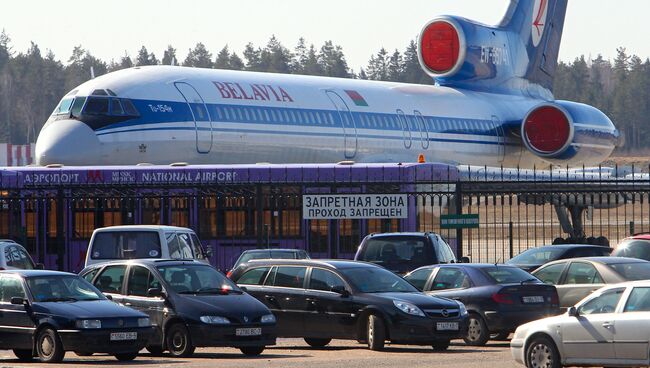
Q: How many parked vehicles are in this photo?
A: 12